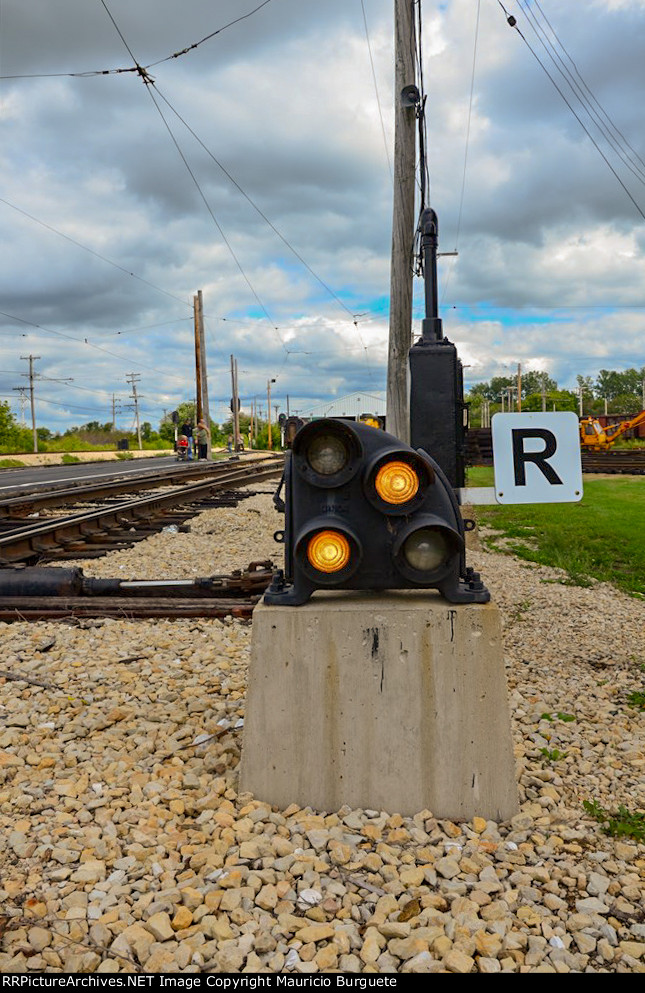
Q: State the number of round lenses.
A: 4